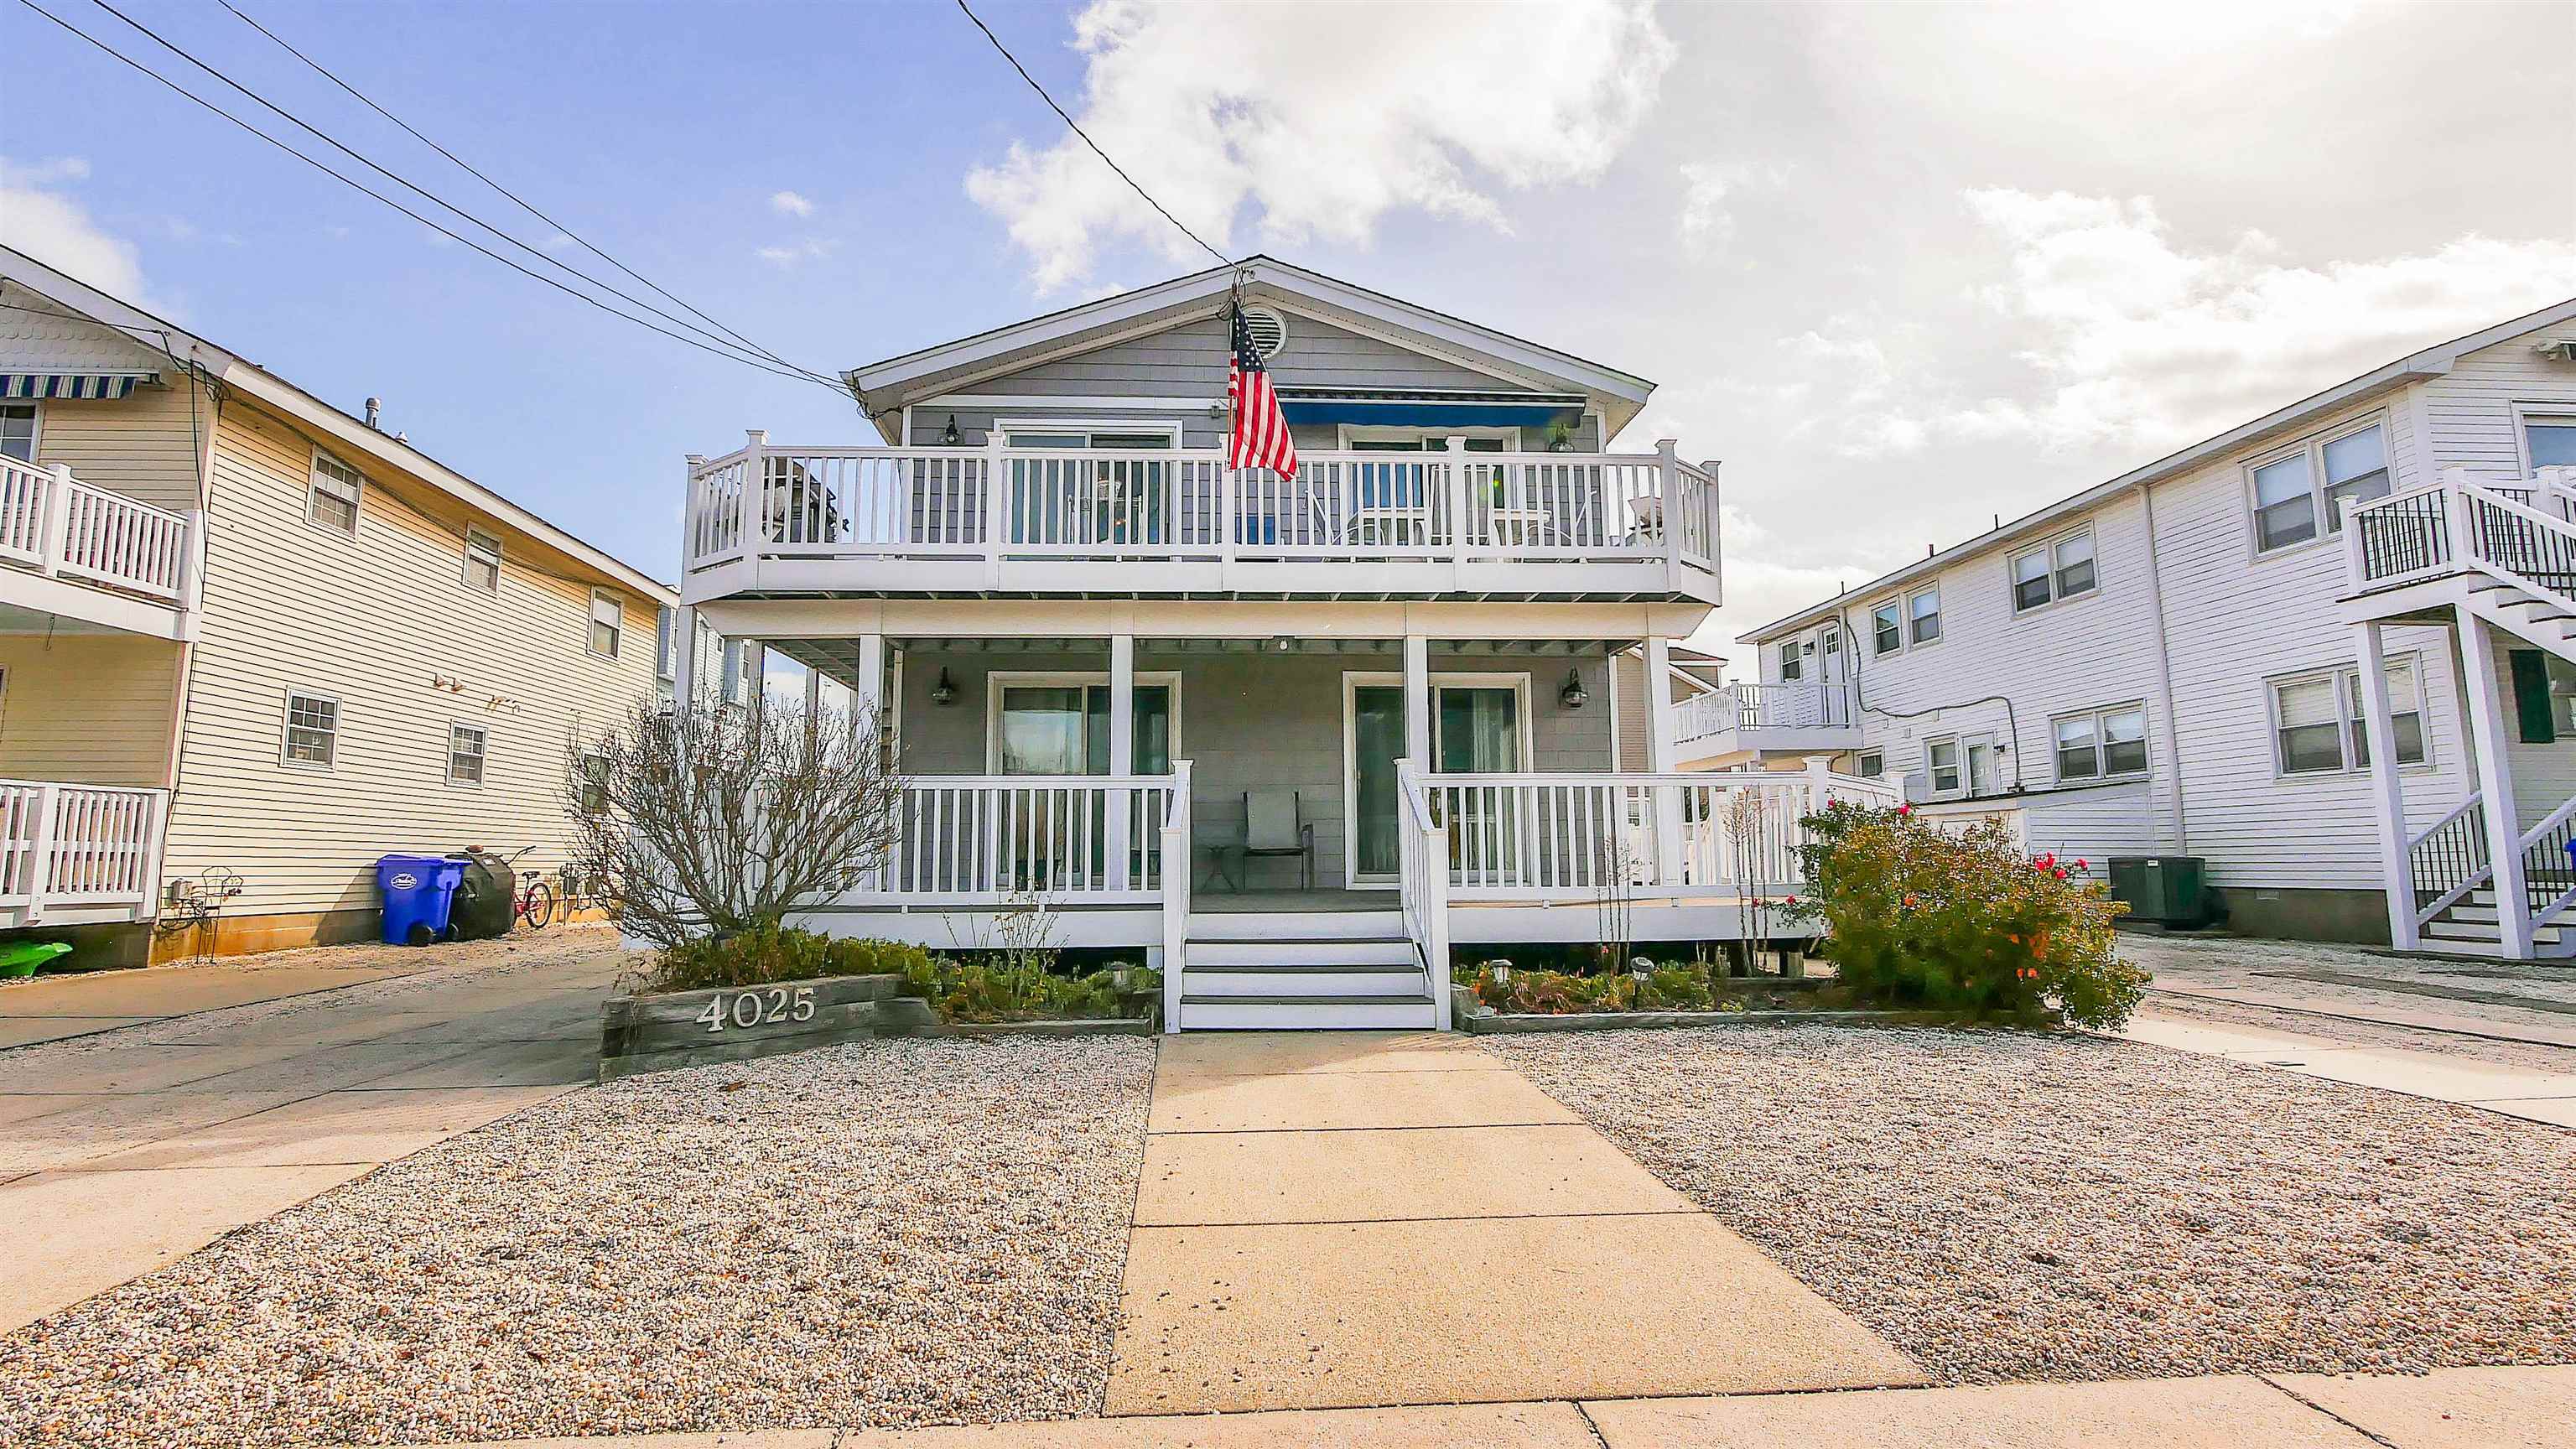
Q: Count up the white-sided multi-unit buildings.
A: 1